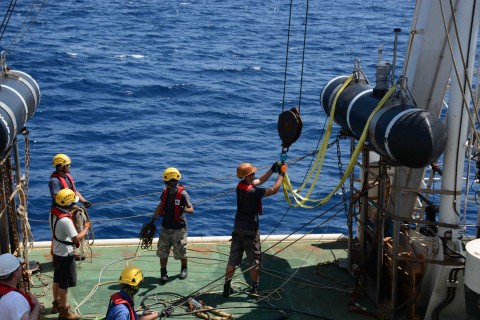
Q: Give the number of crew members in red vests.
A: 6